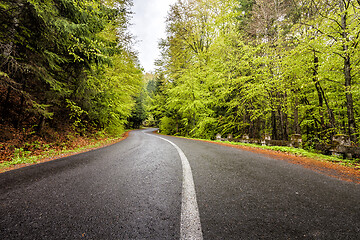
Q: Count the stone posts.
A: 6